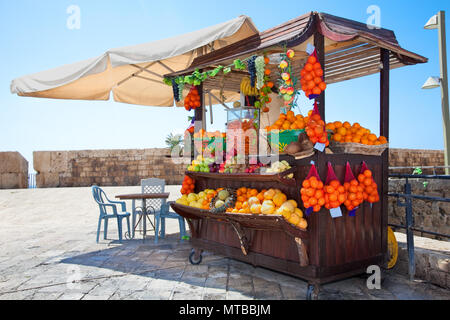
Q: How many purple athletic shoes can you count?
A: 0